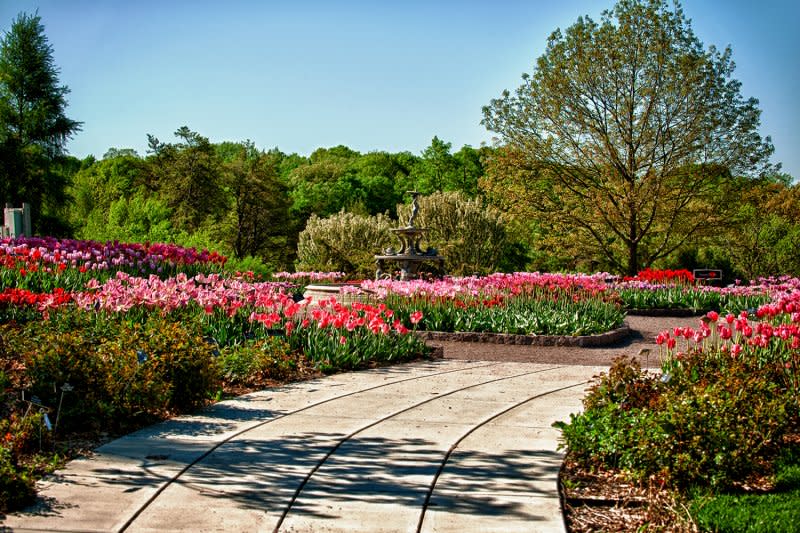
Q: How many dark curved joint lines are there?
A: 3